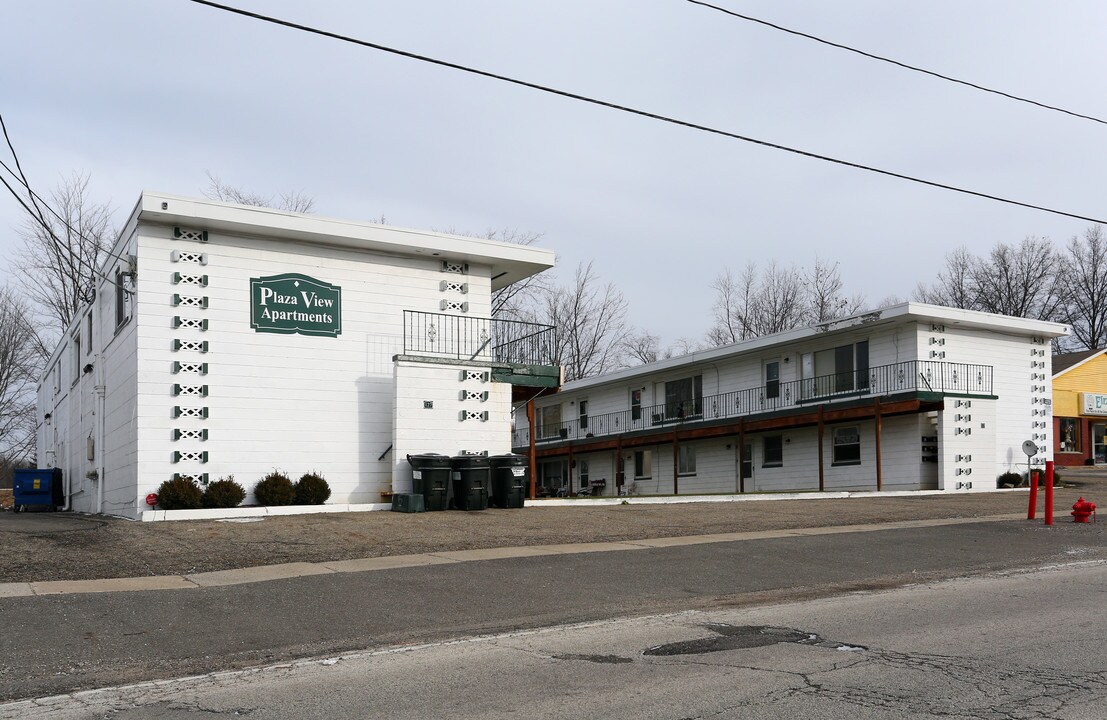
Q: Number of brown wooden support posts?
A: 7